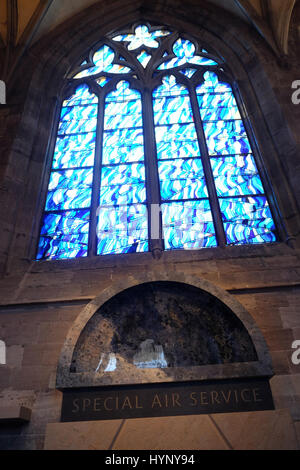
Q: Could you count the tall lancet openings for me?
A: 4